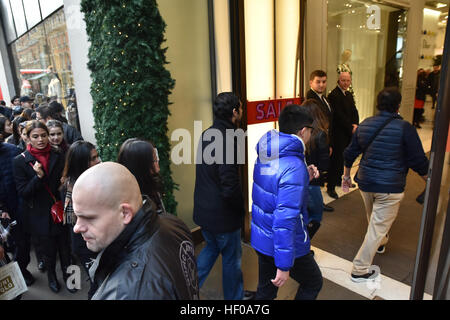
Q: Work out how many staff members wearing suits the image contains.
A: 2